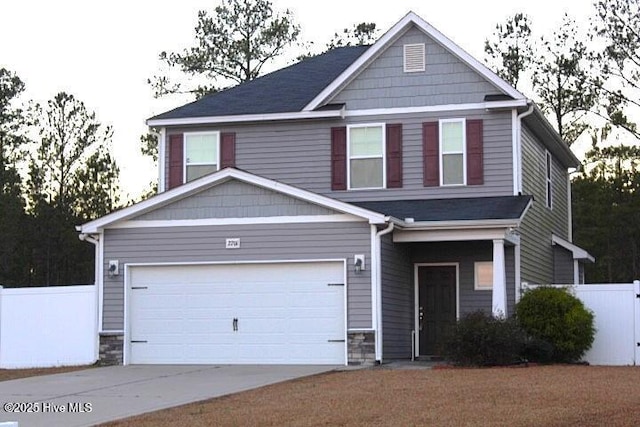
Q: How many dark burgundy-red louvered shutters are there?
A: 6